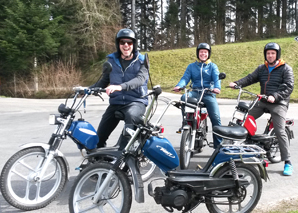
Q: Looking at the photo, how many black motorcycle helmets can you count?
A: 3